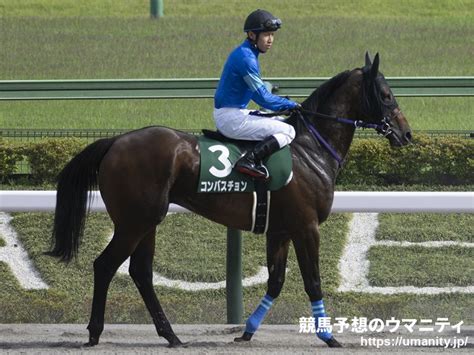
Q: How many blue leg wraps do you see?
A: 2